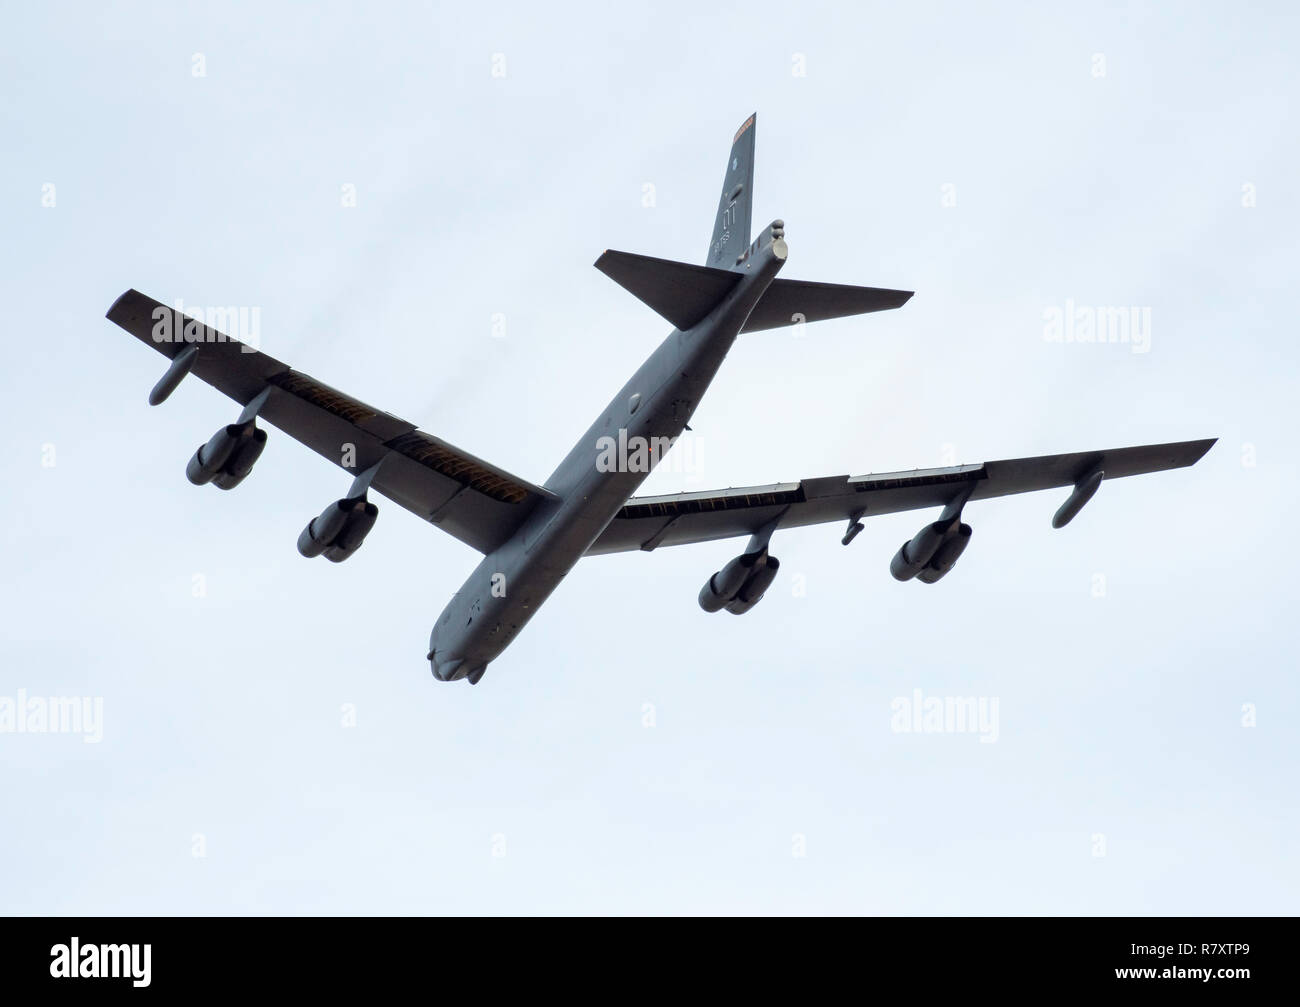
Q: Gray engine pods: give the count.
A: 4